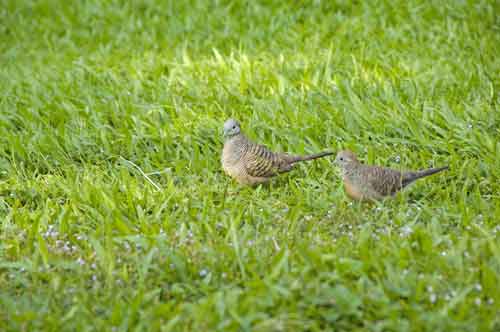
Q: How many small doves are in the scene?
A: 2